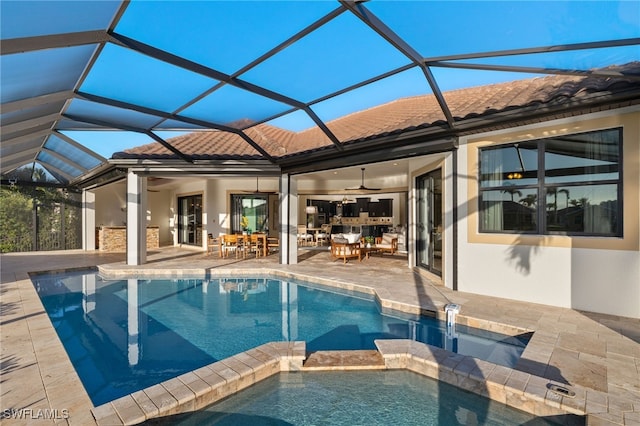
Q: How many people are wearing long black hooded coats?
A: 0